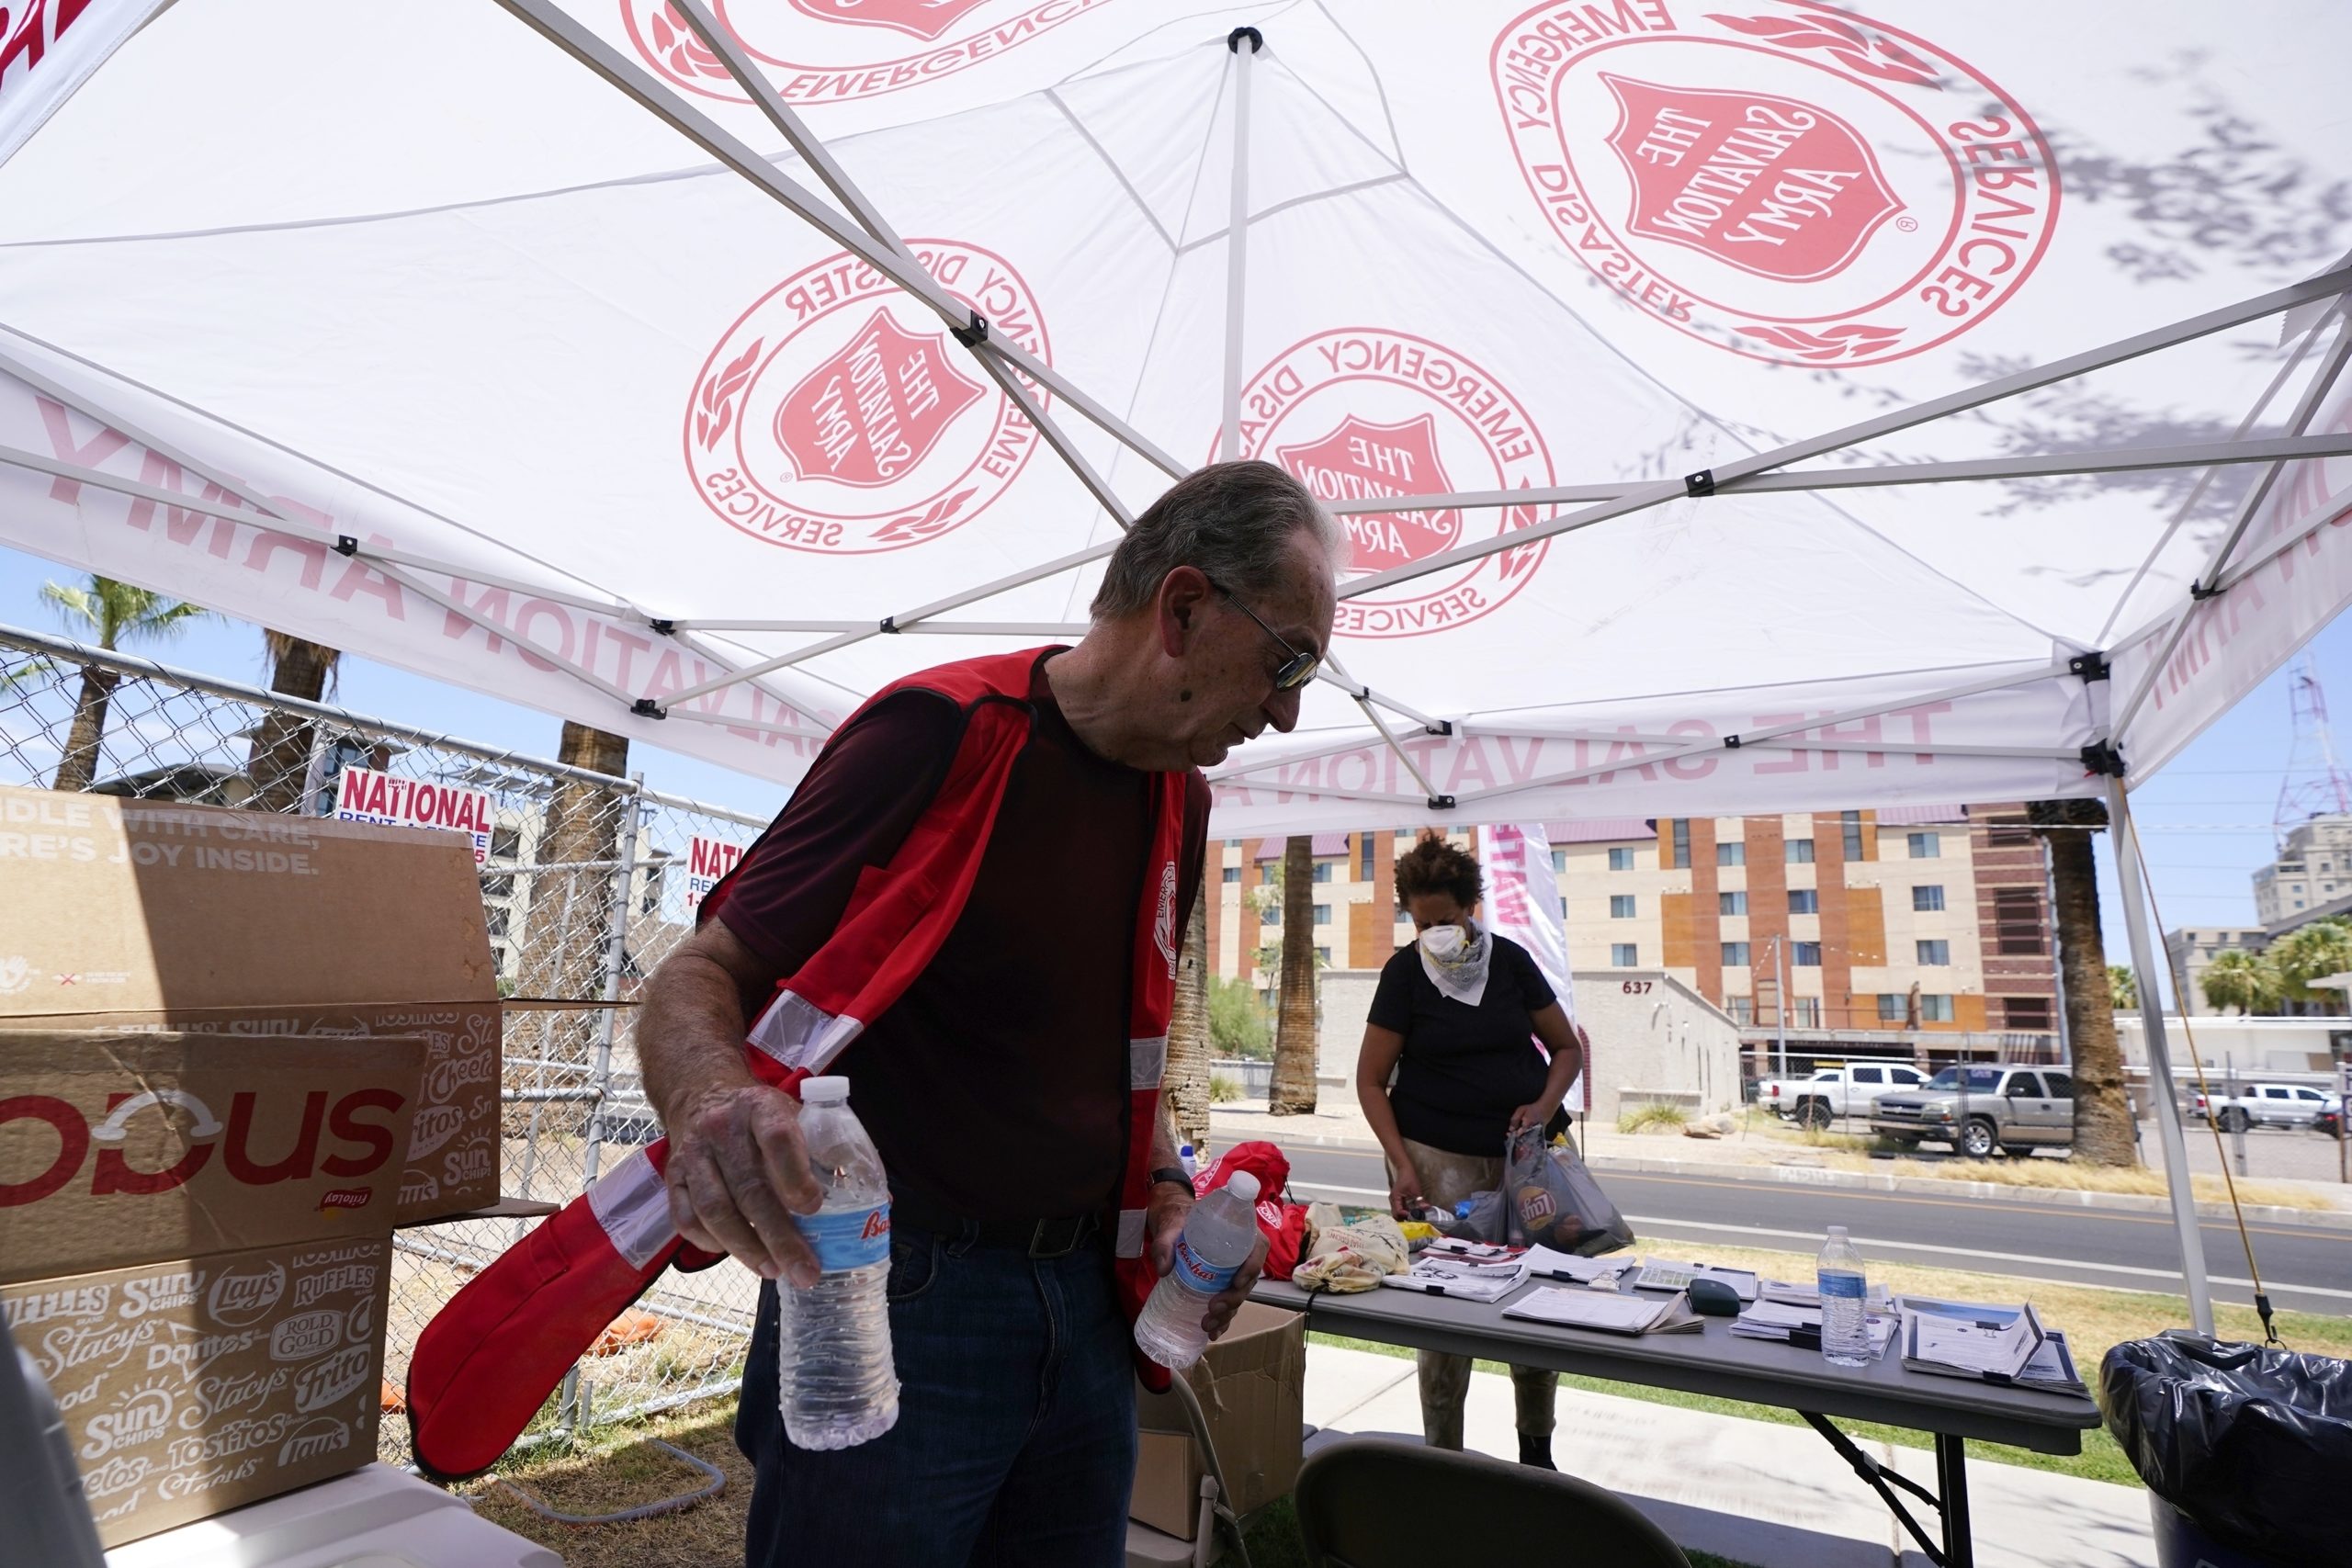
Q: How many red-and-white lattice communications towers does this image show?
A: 1